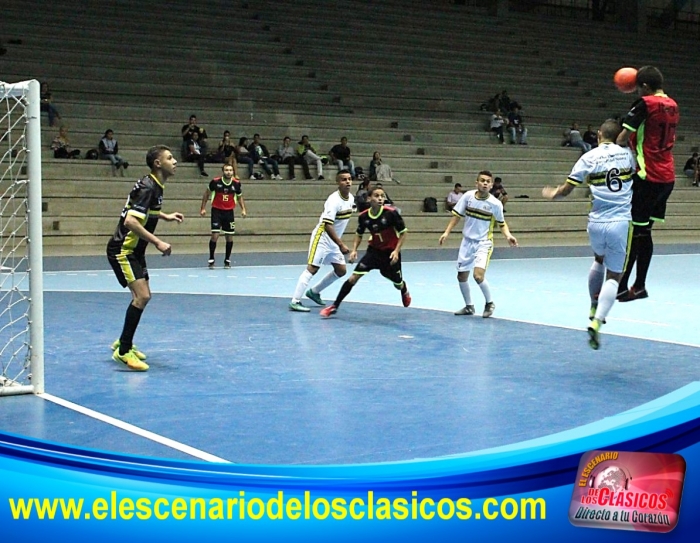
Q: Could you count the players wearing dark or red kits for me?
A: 4